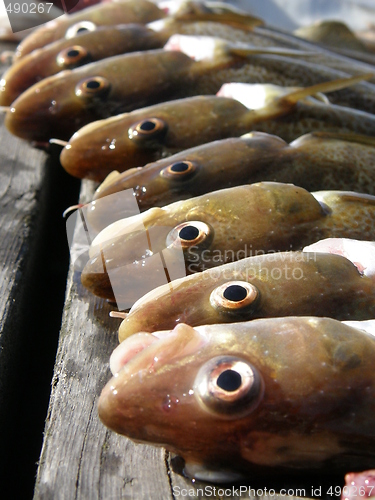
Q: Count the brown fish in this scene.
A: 8